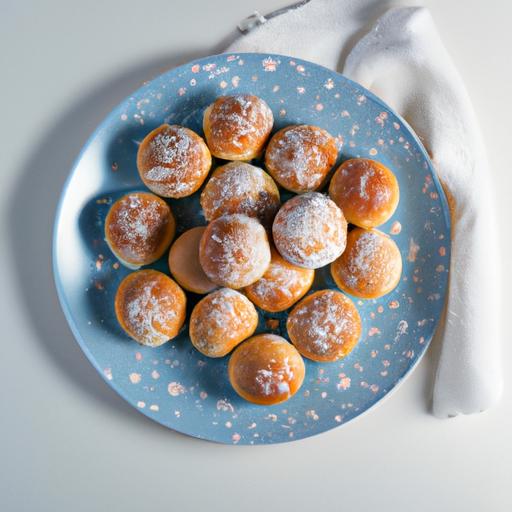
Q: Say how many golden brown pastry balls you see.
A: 15